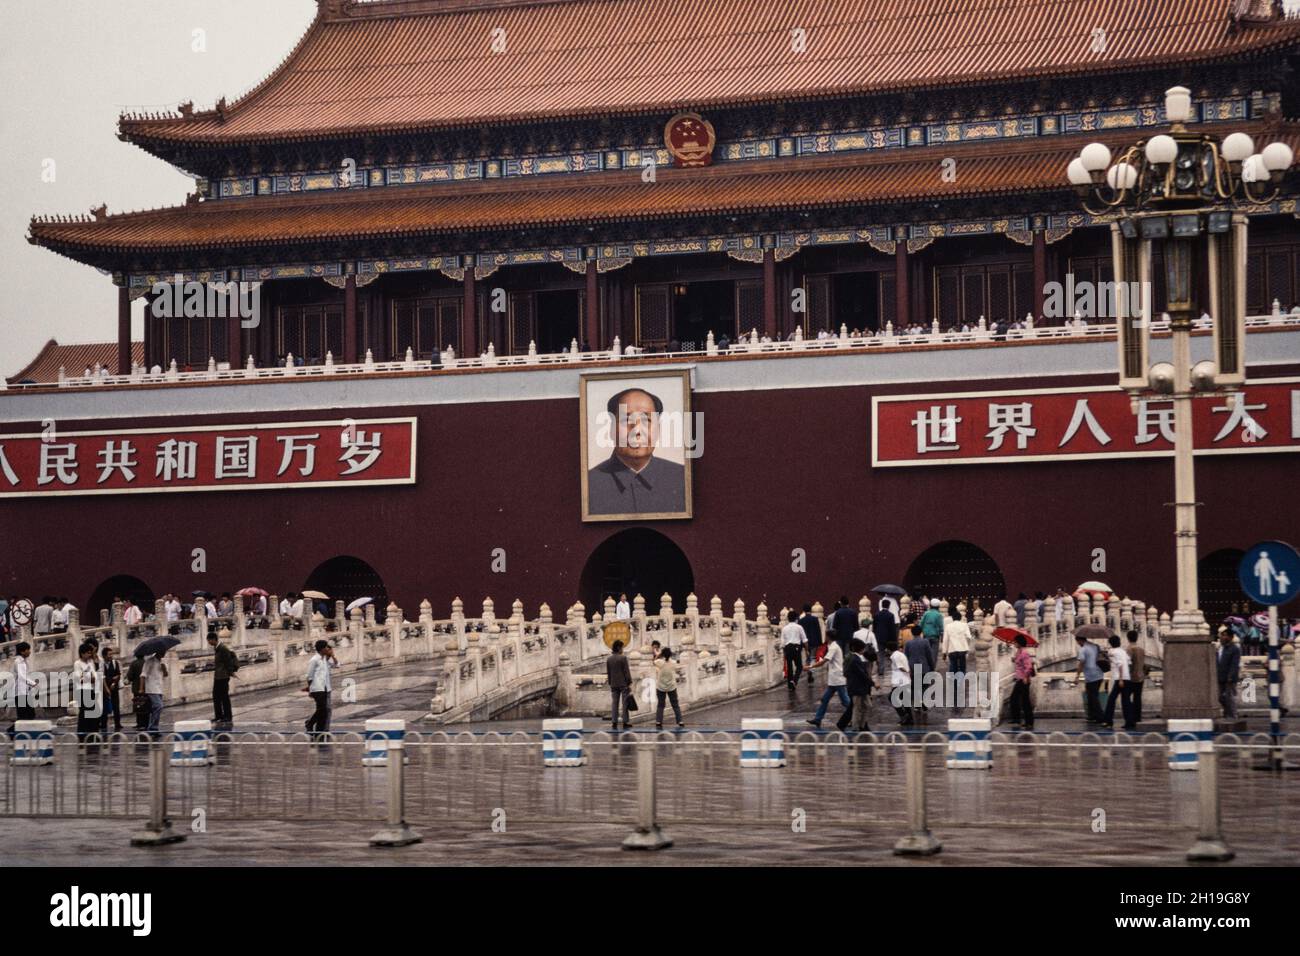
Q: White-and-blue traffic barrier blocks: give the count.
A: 7